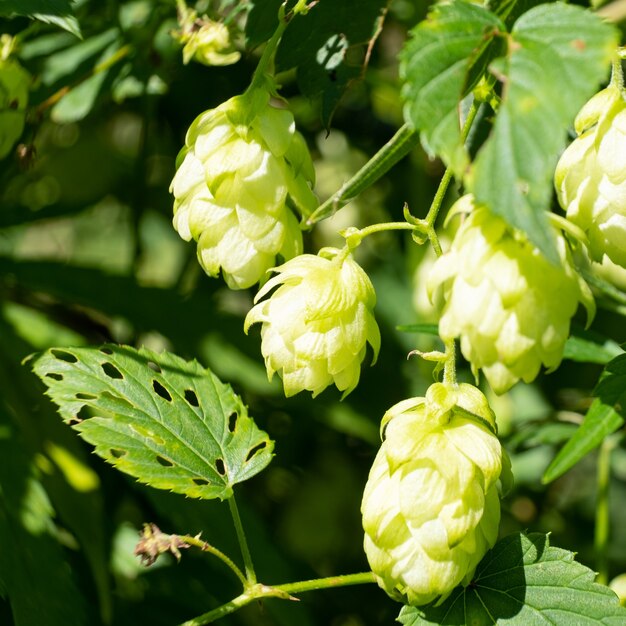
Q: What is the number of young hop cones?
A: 5